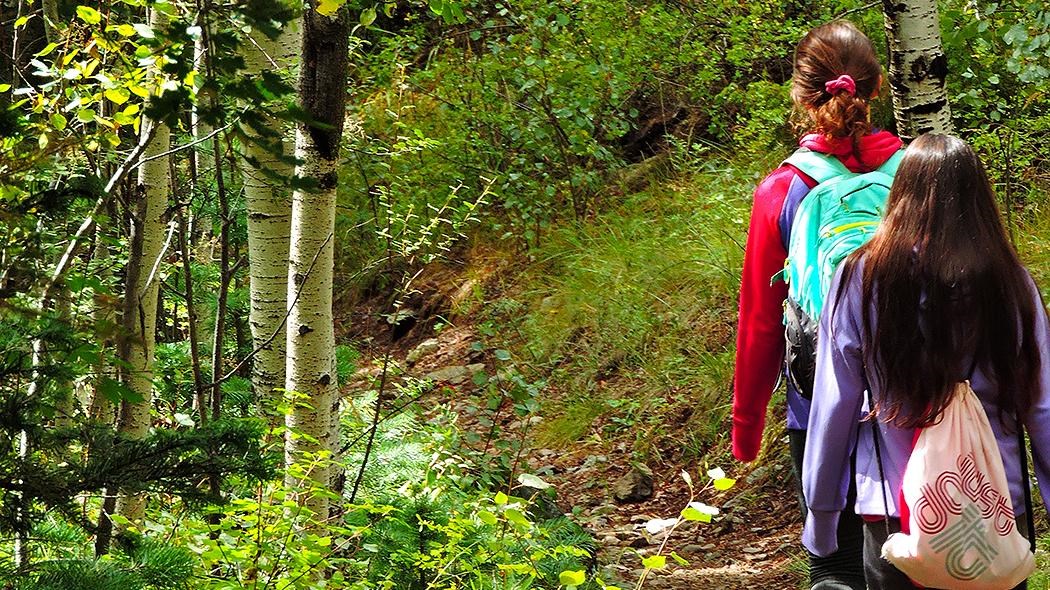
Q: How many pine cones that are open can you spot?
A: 0